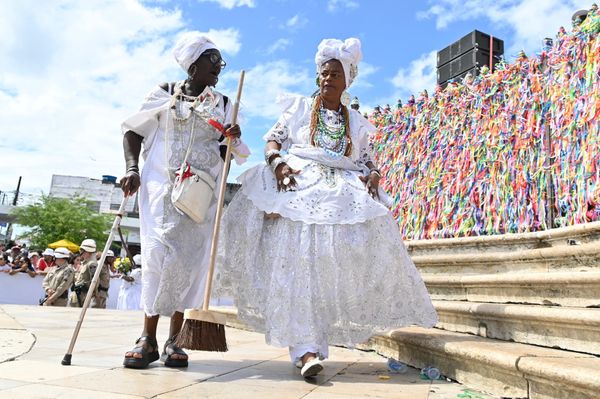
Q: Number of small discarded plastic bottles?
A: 2